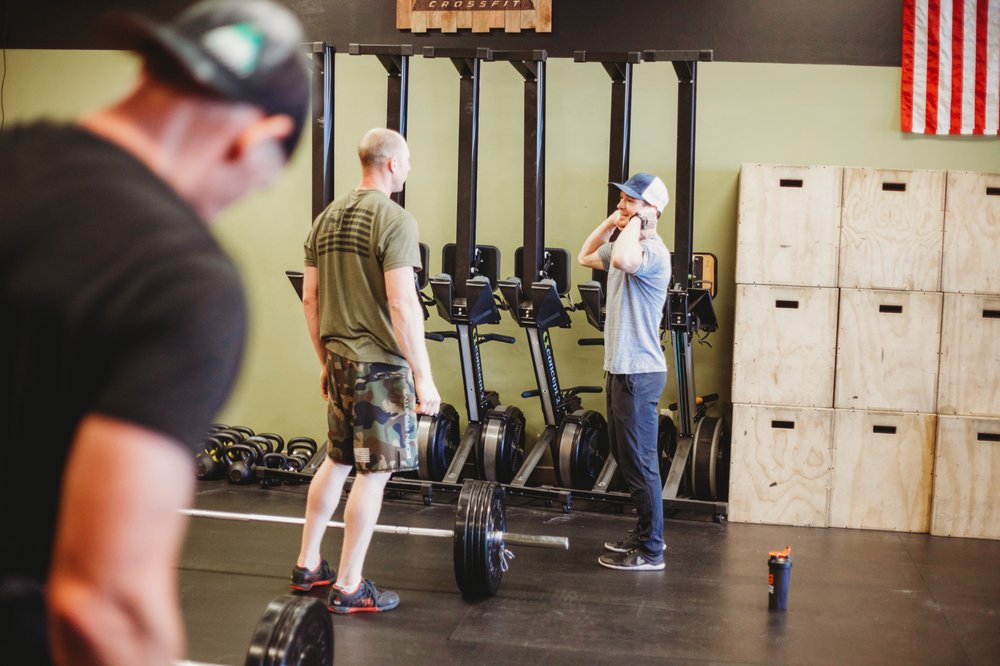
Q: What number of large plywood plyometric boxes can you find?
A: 9